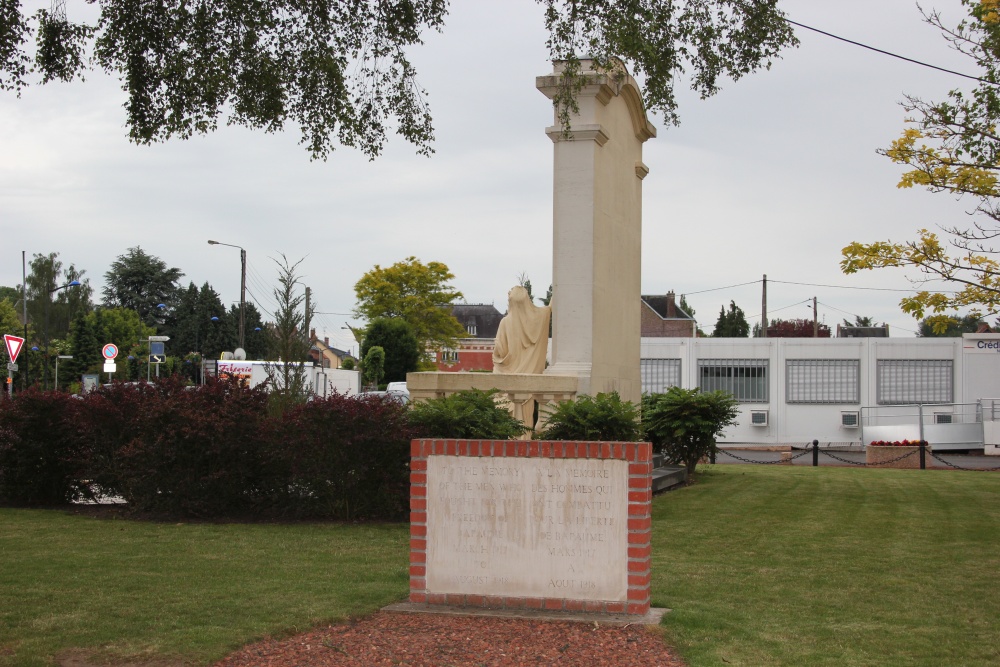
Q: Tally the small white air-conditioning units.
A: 3